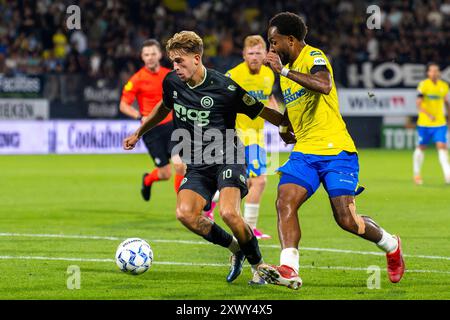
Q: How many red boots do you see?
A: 2